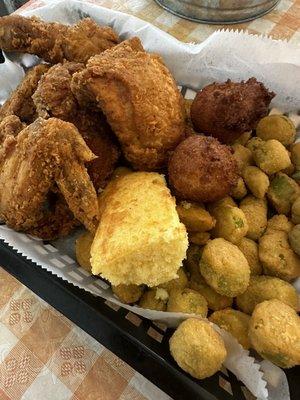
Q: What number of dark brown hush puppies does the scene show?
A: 2